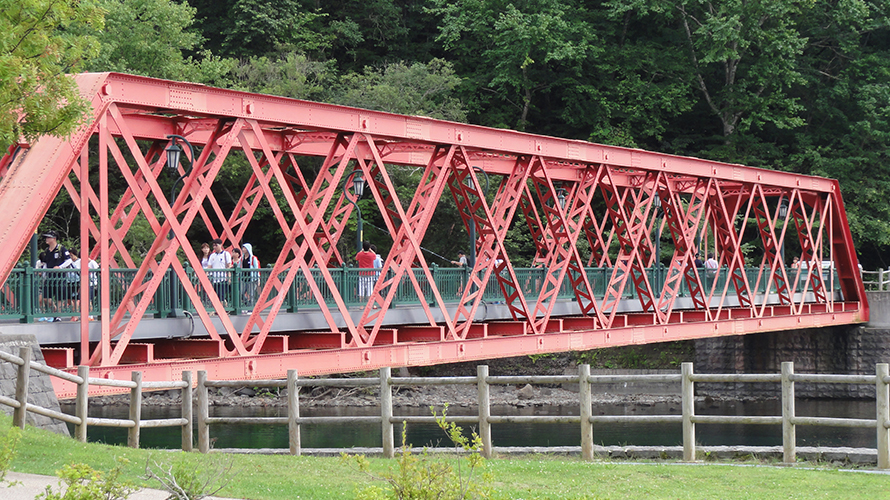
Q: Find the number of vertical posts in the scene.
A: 12